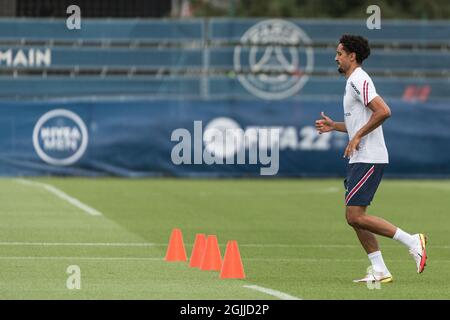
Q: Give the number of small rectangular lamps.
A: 0